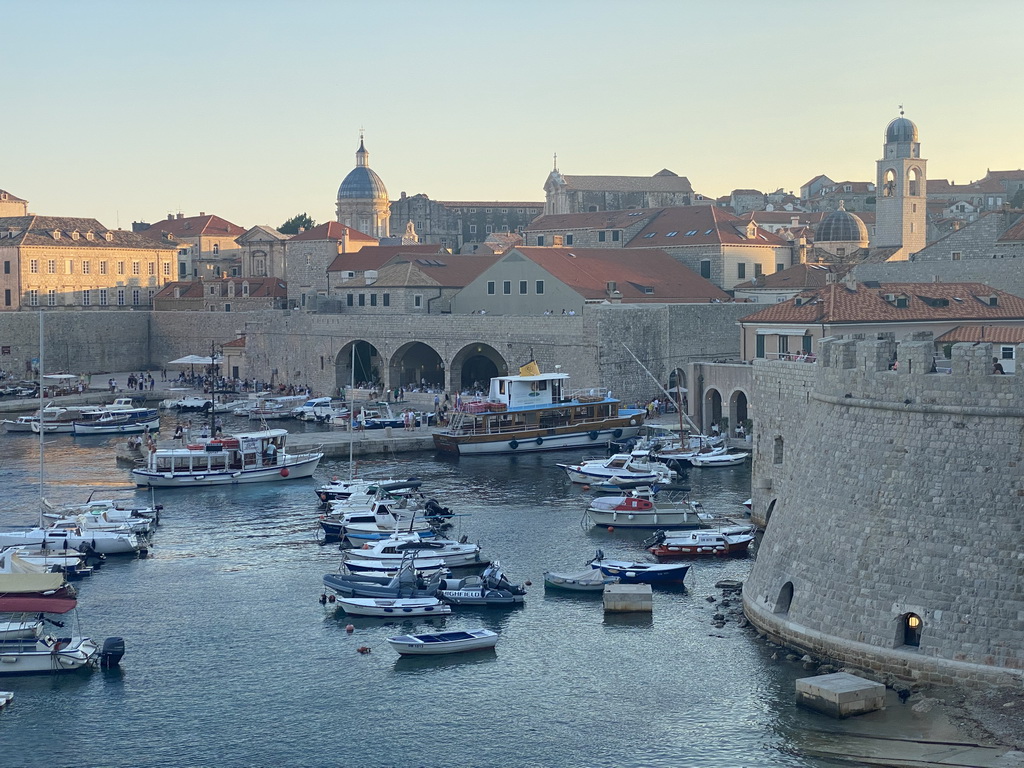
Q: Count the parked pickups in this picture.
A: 0